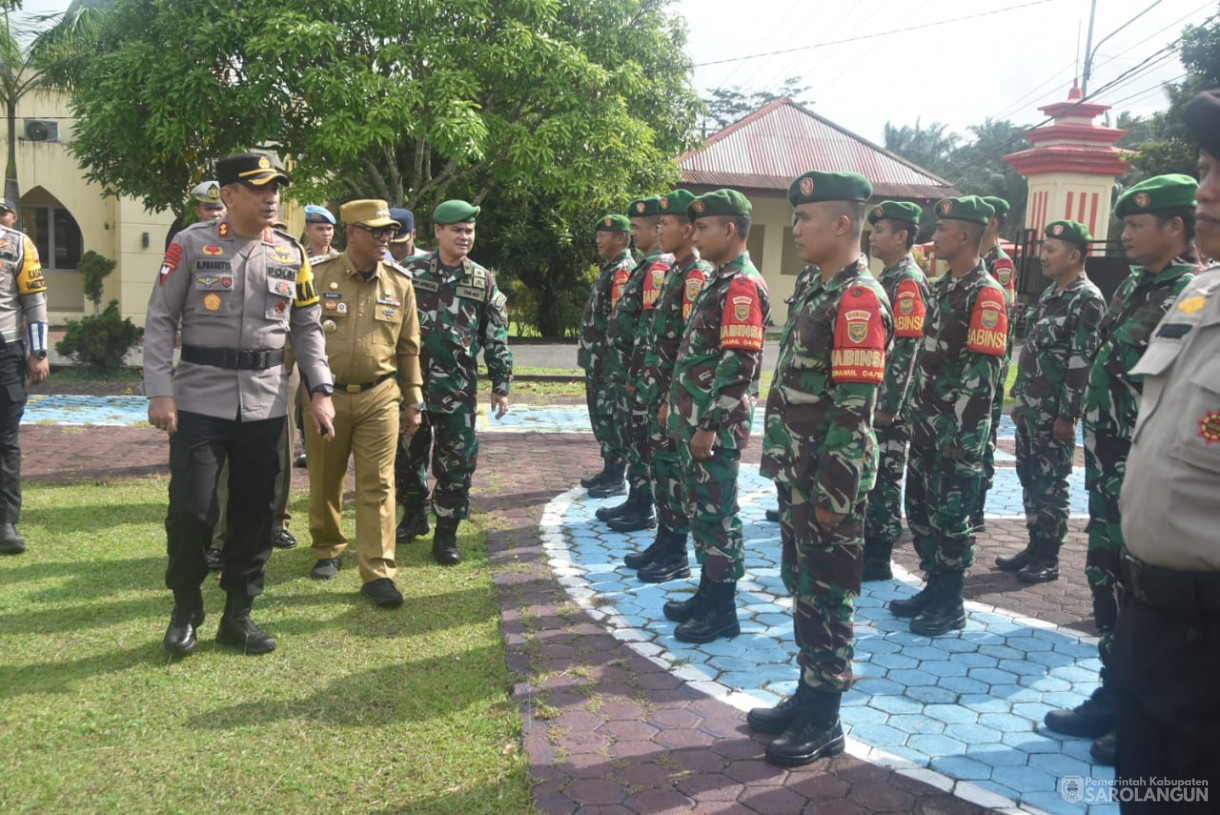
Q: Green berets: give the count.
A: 11